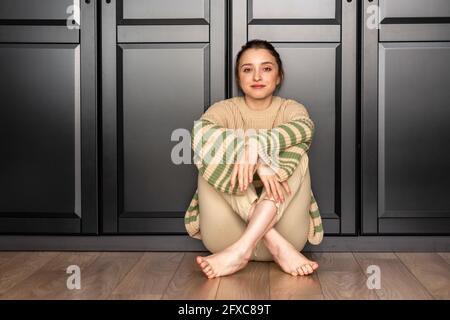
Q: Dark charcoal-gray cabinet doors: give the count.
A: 4